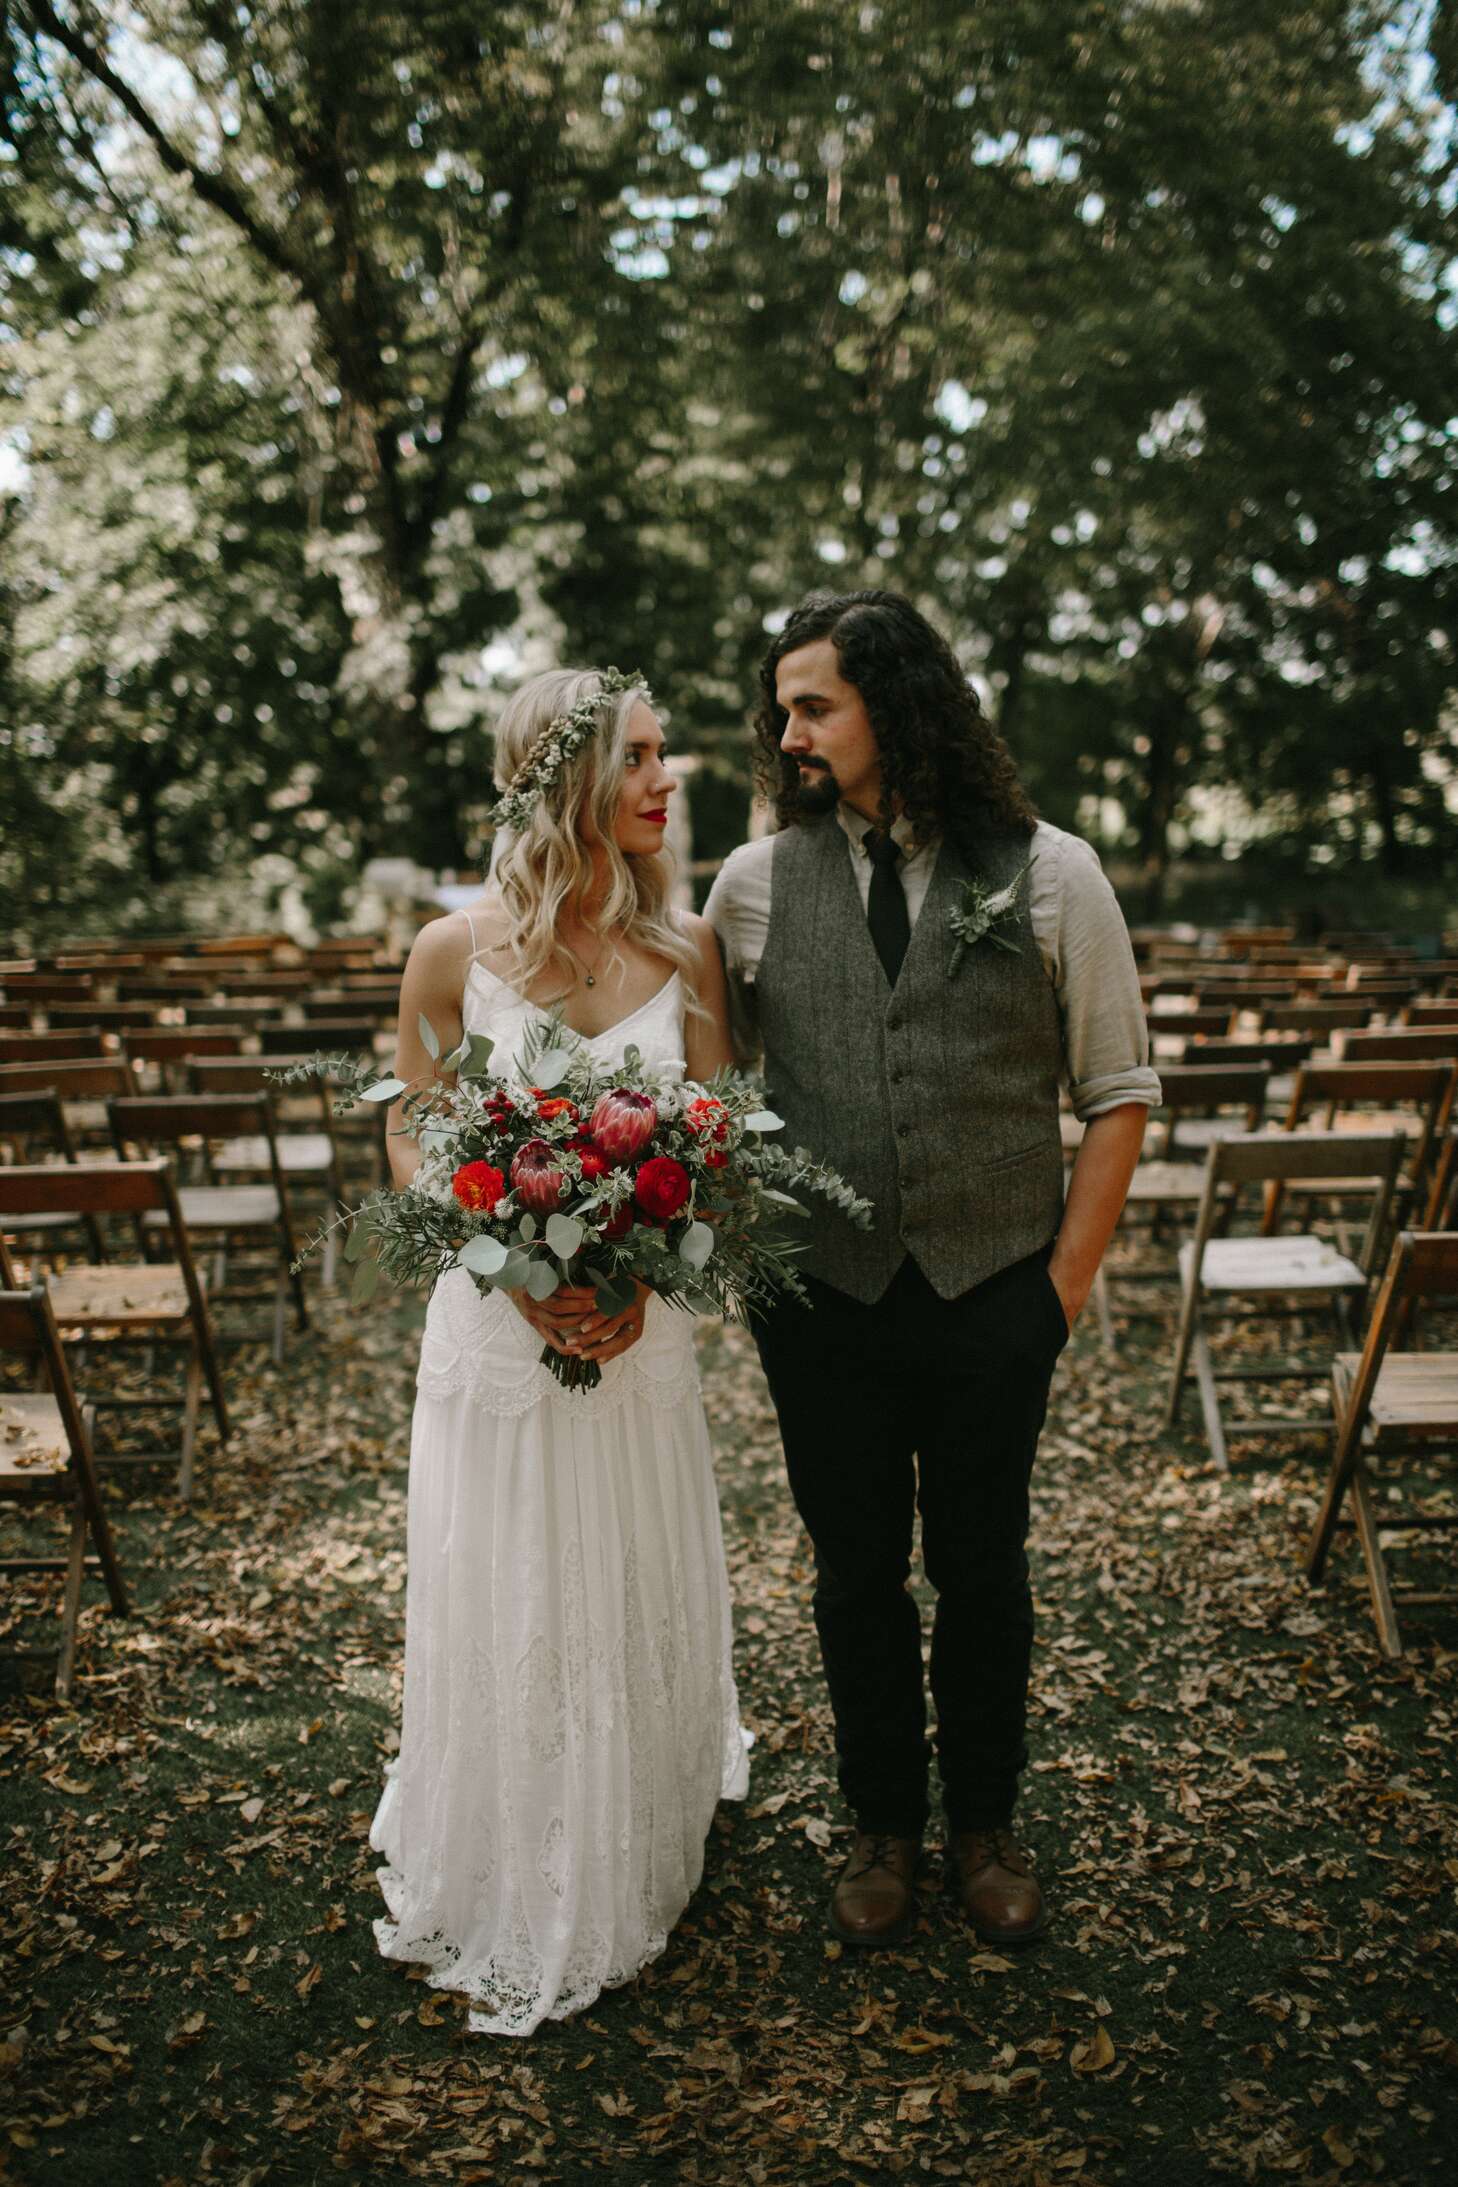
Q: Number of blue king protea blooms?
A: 0